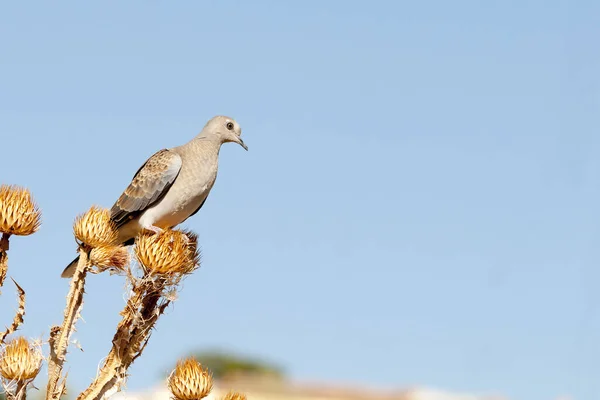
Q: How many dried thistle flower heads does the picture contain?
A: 7